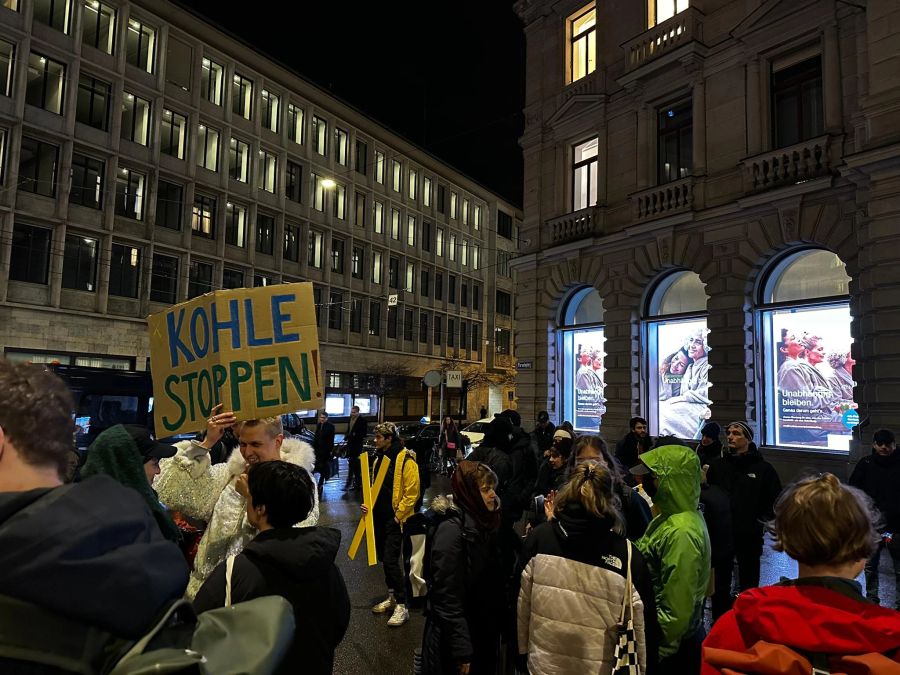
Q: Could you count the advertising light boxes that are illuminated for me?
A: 3